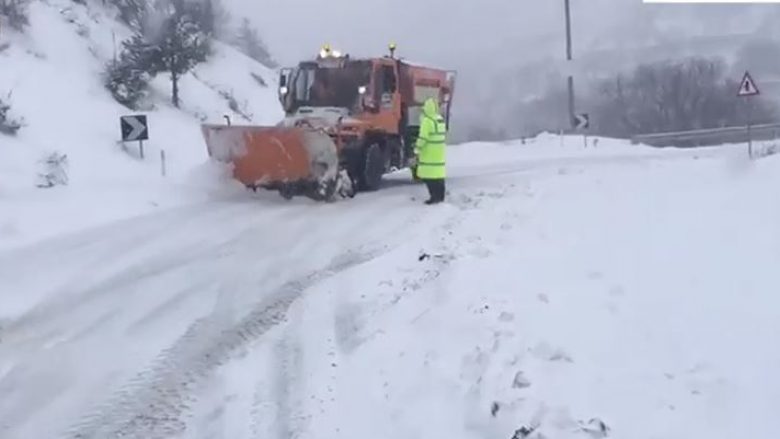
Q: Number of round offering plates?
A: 0